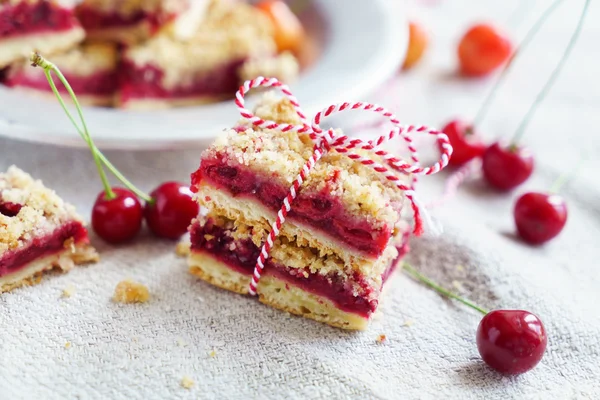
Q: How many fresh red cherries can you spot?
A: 6